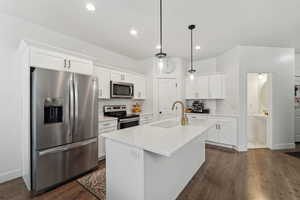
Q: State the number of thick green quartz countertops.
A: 0